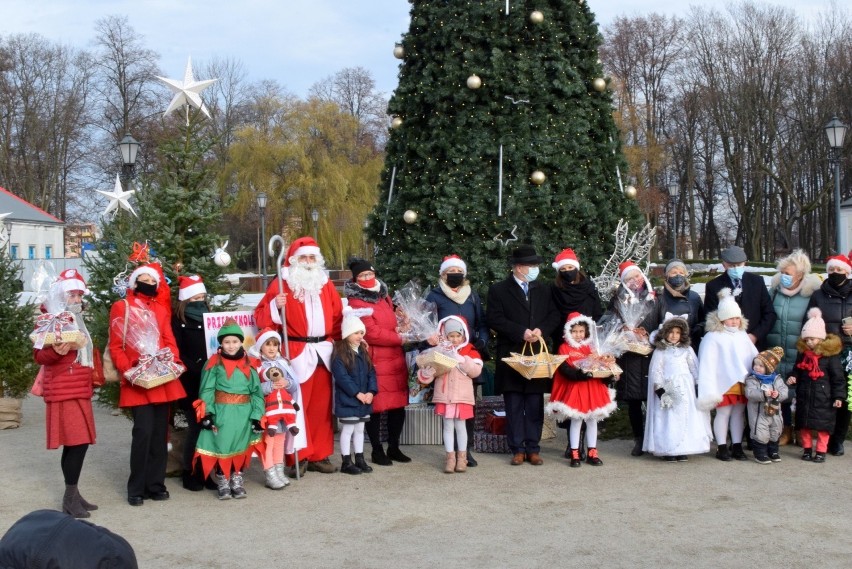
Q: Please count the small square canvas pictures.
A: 0